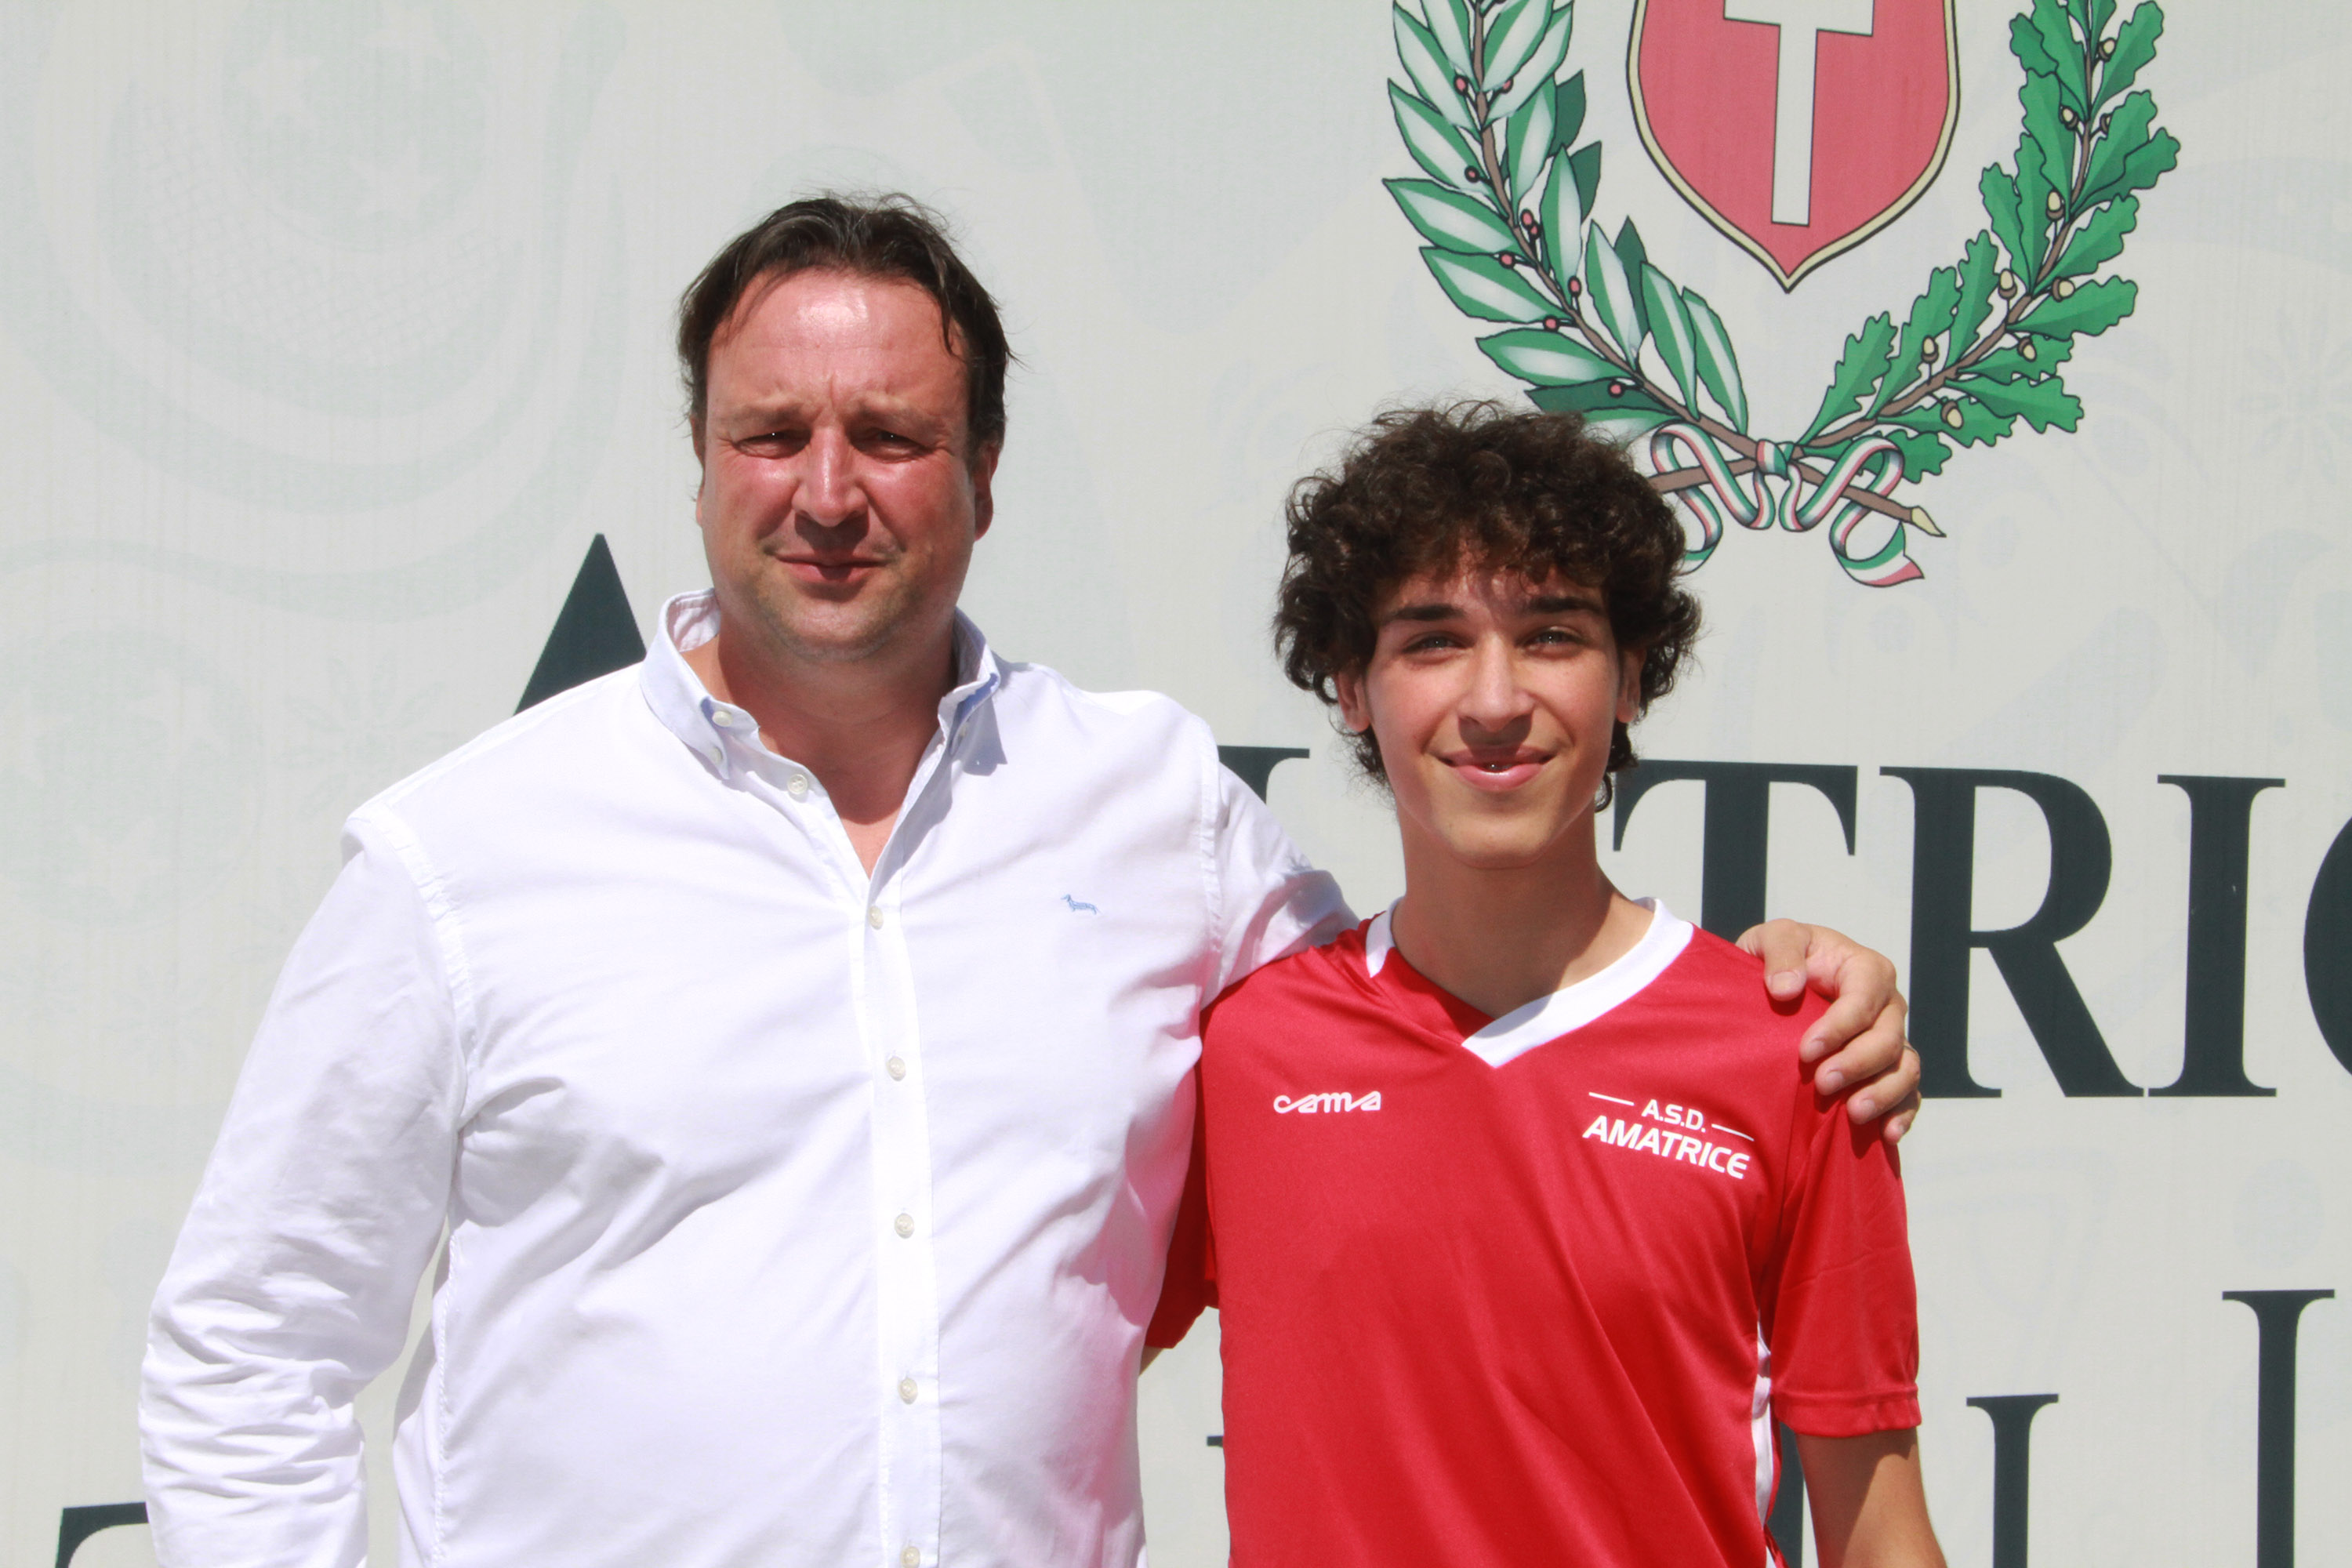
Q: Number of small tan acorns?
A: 9